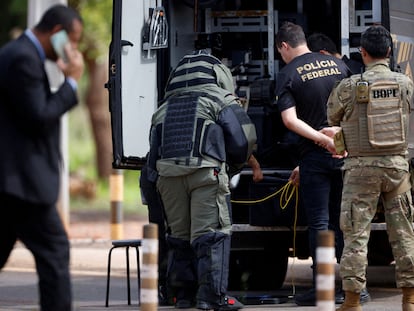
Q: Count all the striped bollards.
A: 3